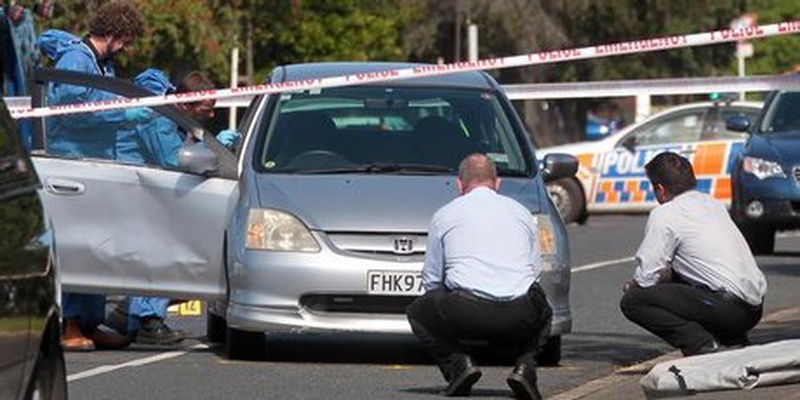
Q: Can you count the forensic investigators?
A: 2